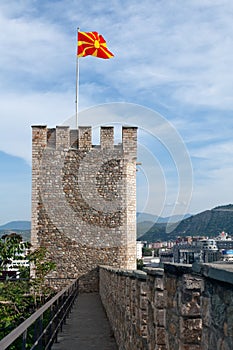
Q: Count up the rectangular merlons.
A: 5